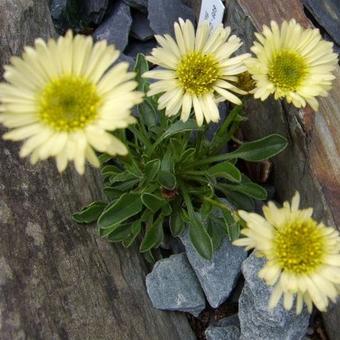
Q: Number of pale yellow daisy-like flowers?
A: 4